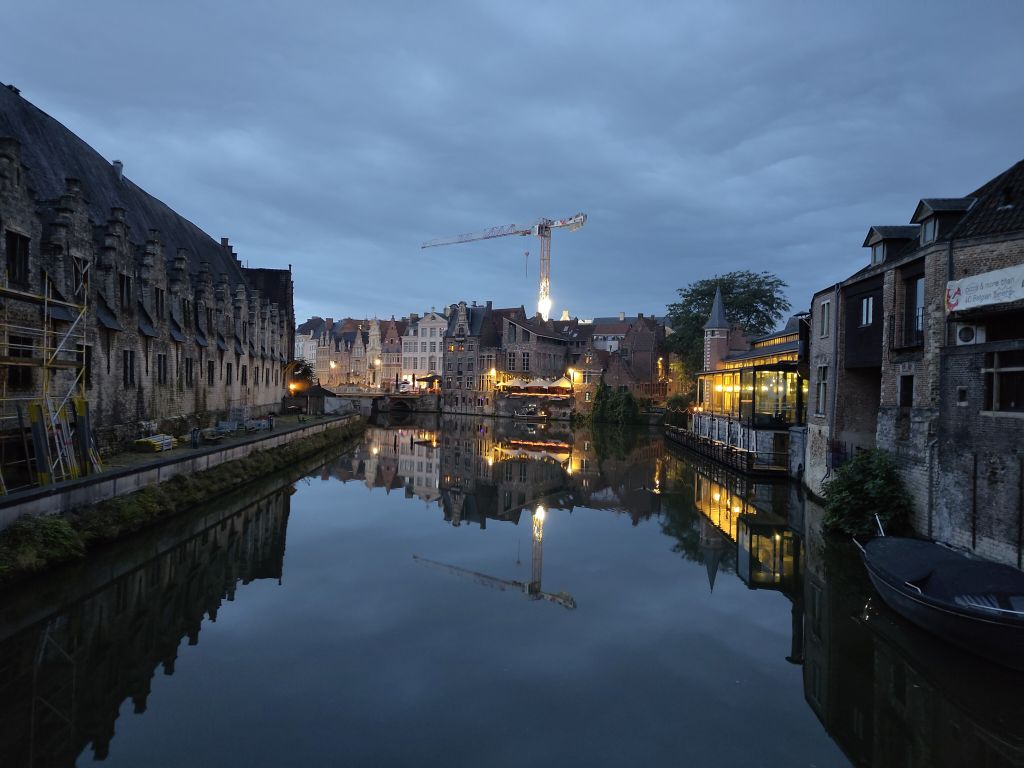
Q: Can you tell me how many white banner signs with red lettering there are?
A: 1